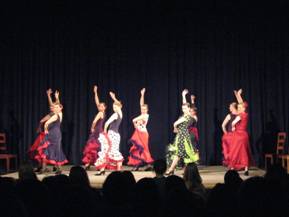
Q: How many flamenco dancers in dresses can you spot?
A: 9